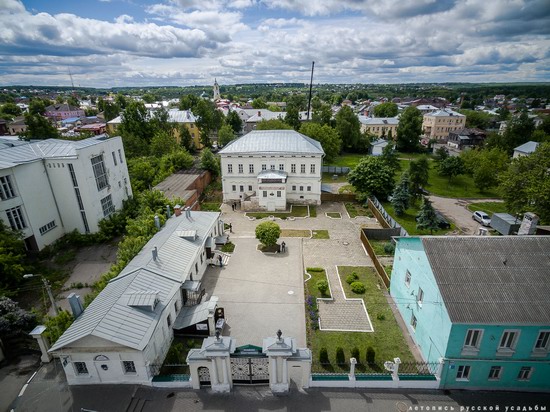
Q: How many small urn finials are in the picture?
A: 2